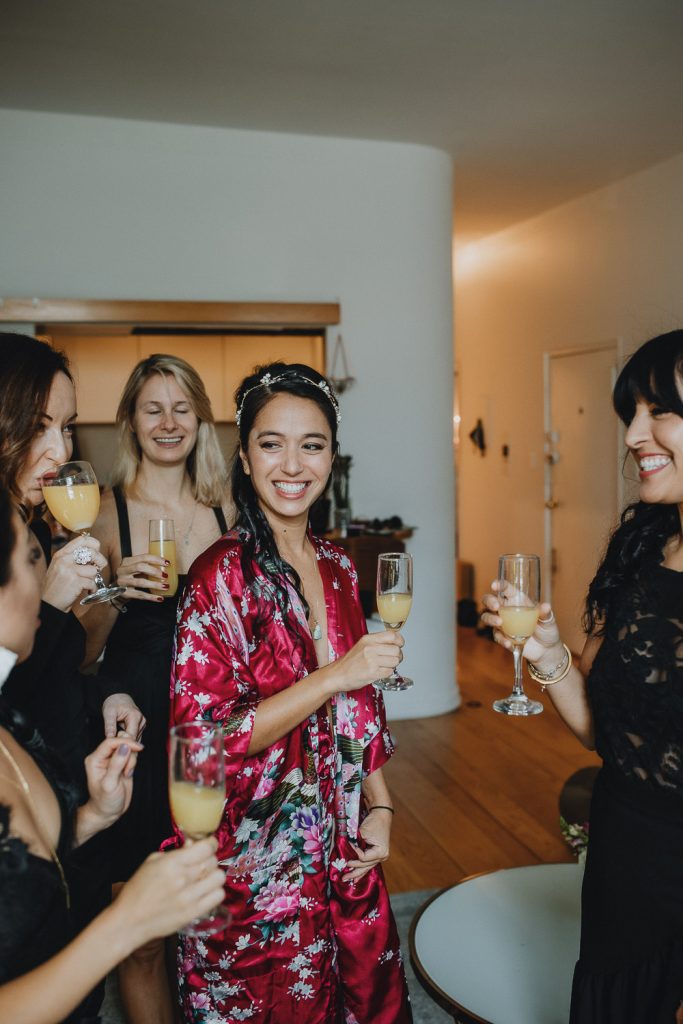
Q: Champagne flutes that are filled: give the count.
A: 4